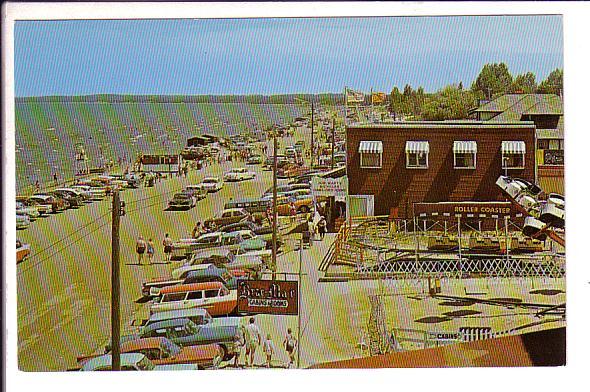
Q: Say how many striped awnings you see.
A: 4